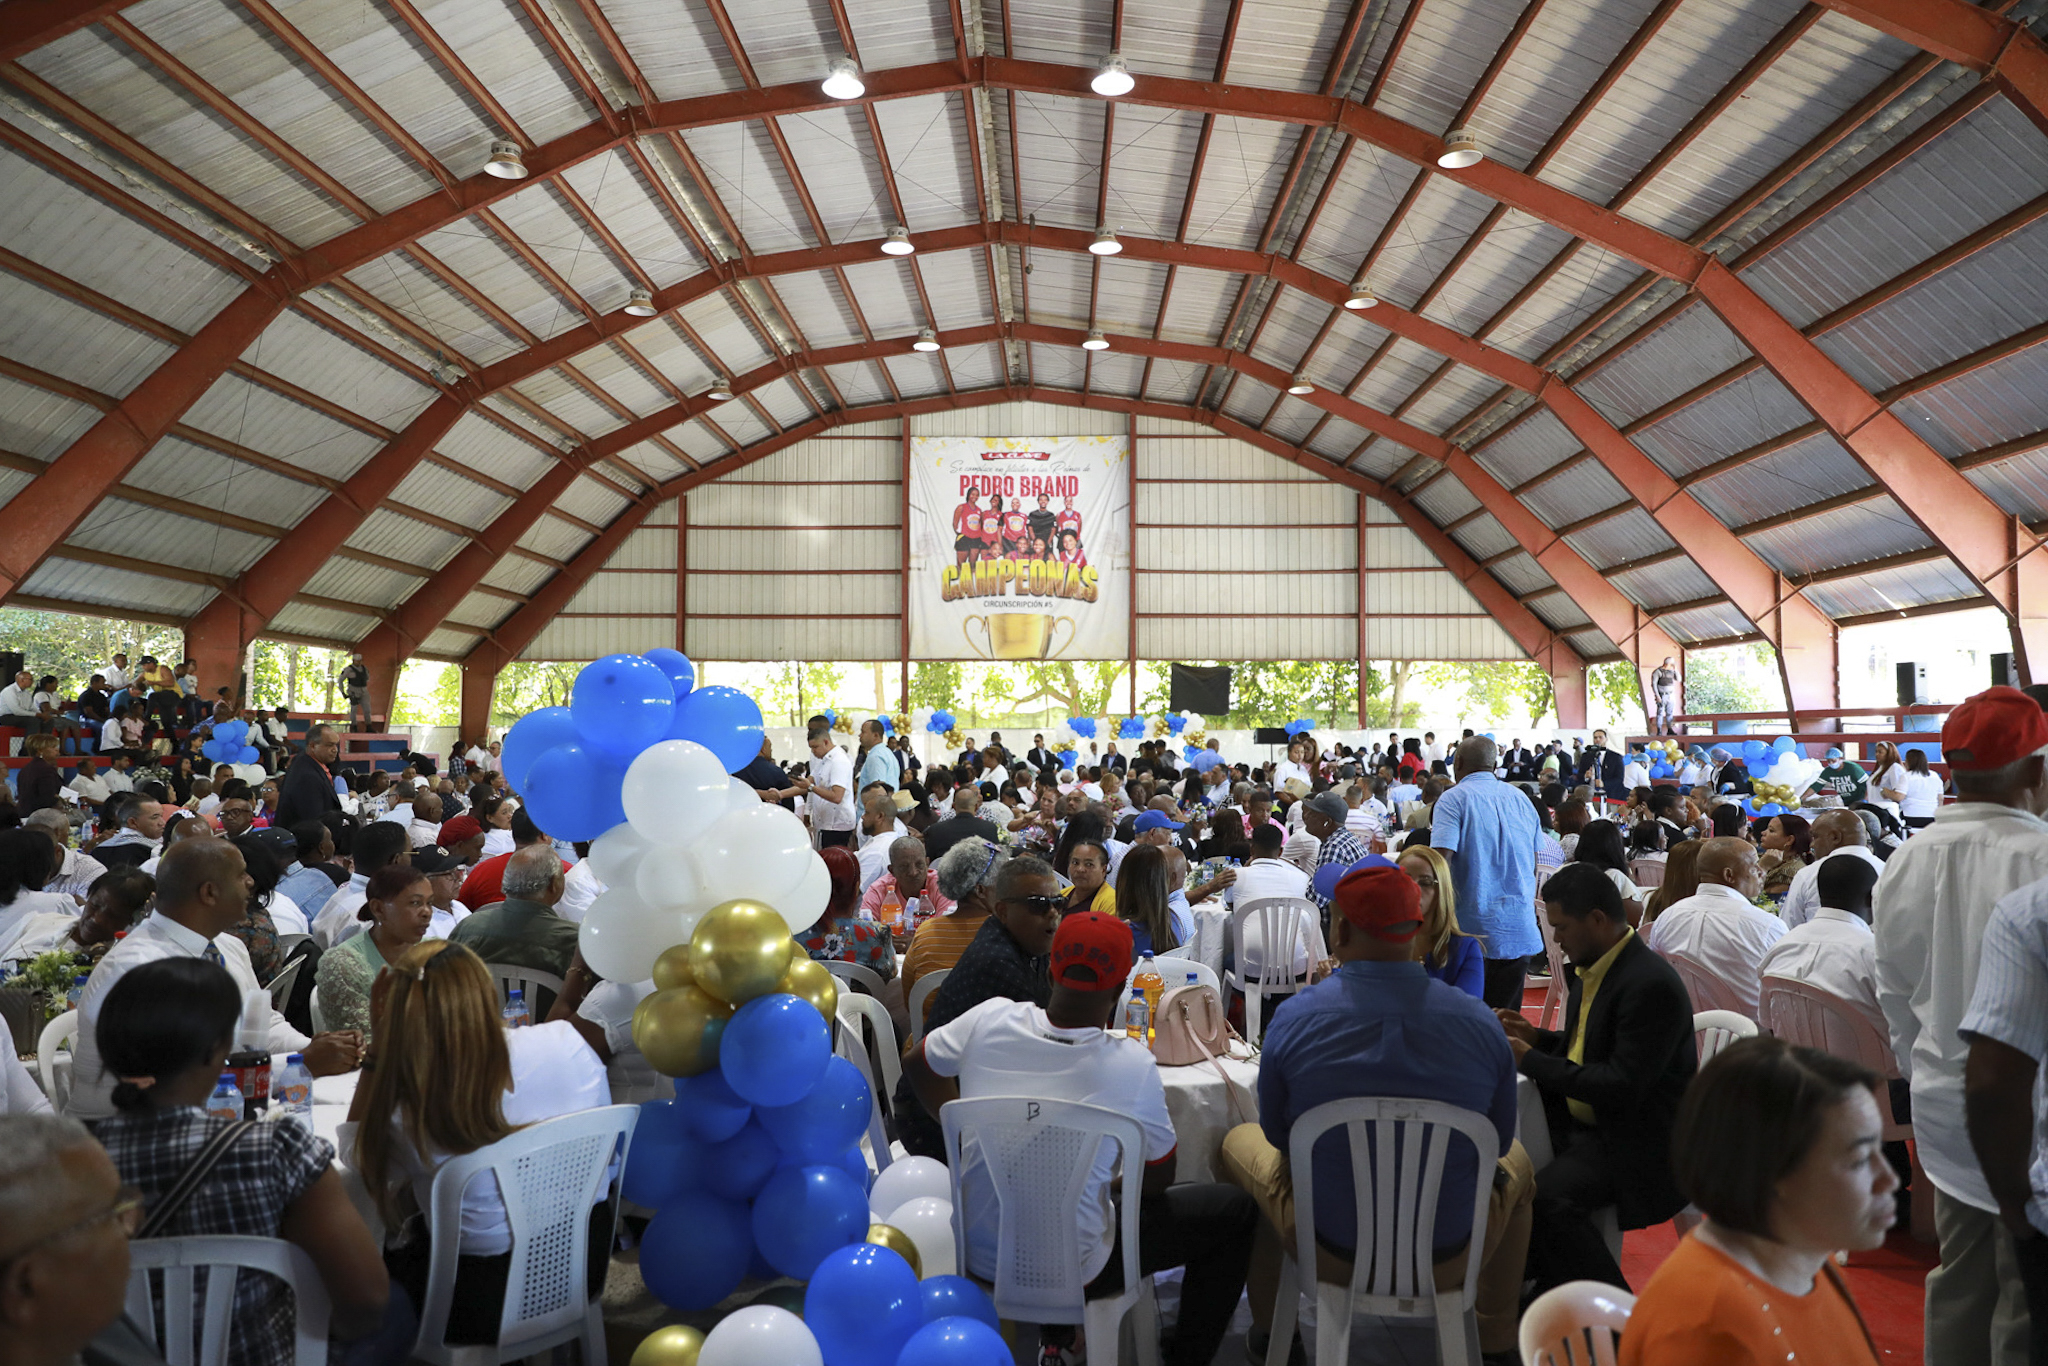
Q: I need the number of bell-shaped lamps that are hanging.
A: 12